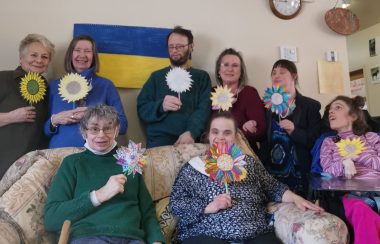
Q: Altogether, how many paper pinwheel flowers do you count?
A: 8